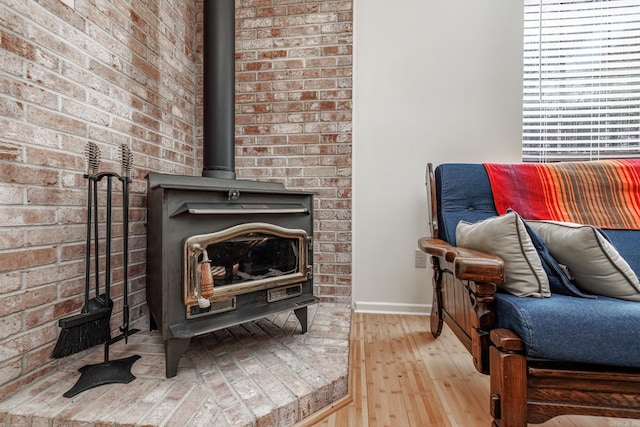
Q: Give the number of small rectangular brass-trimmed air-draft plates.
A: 2